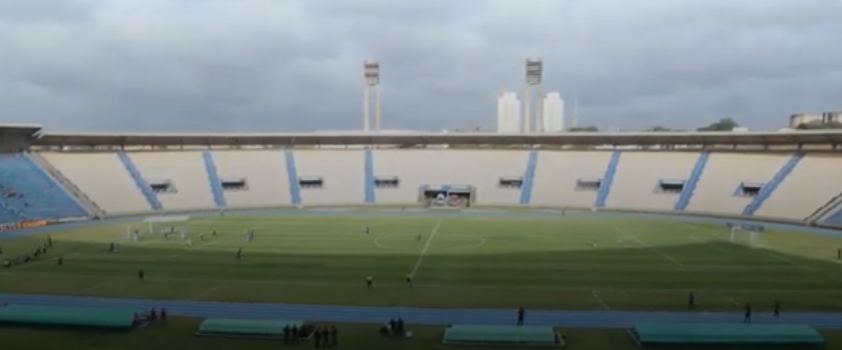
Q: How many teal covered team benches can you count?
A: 4